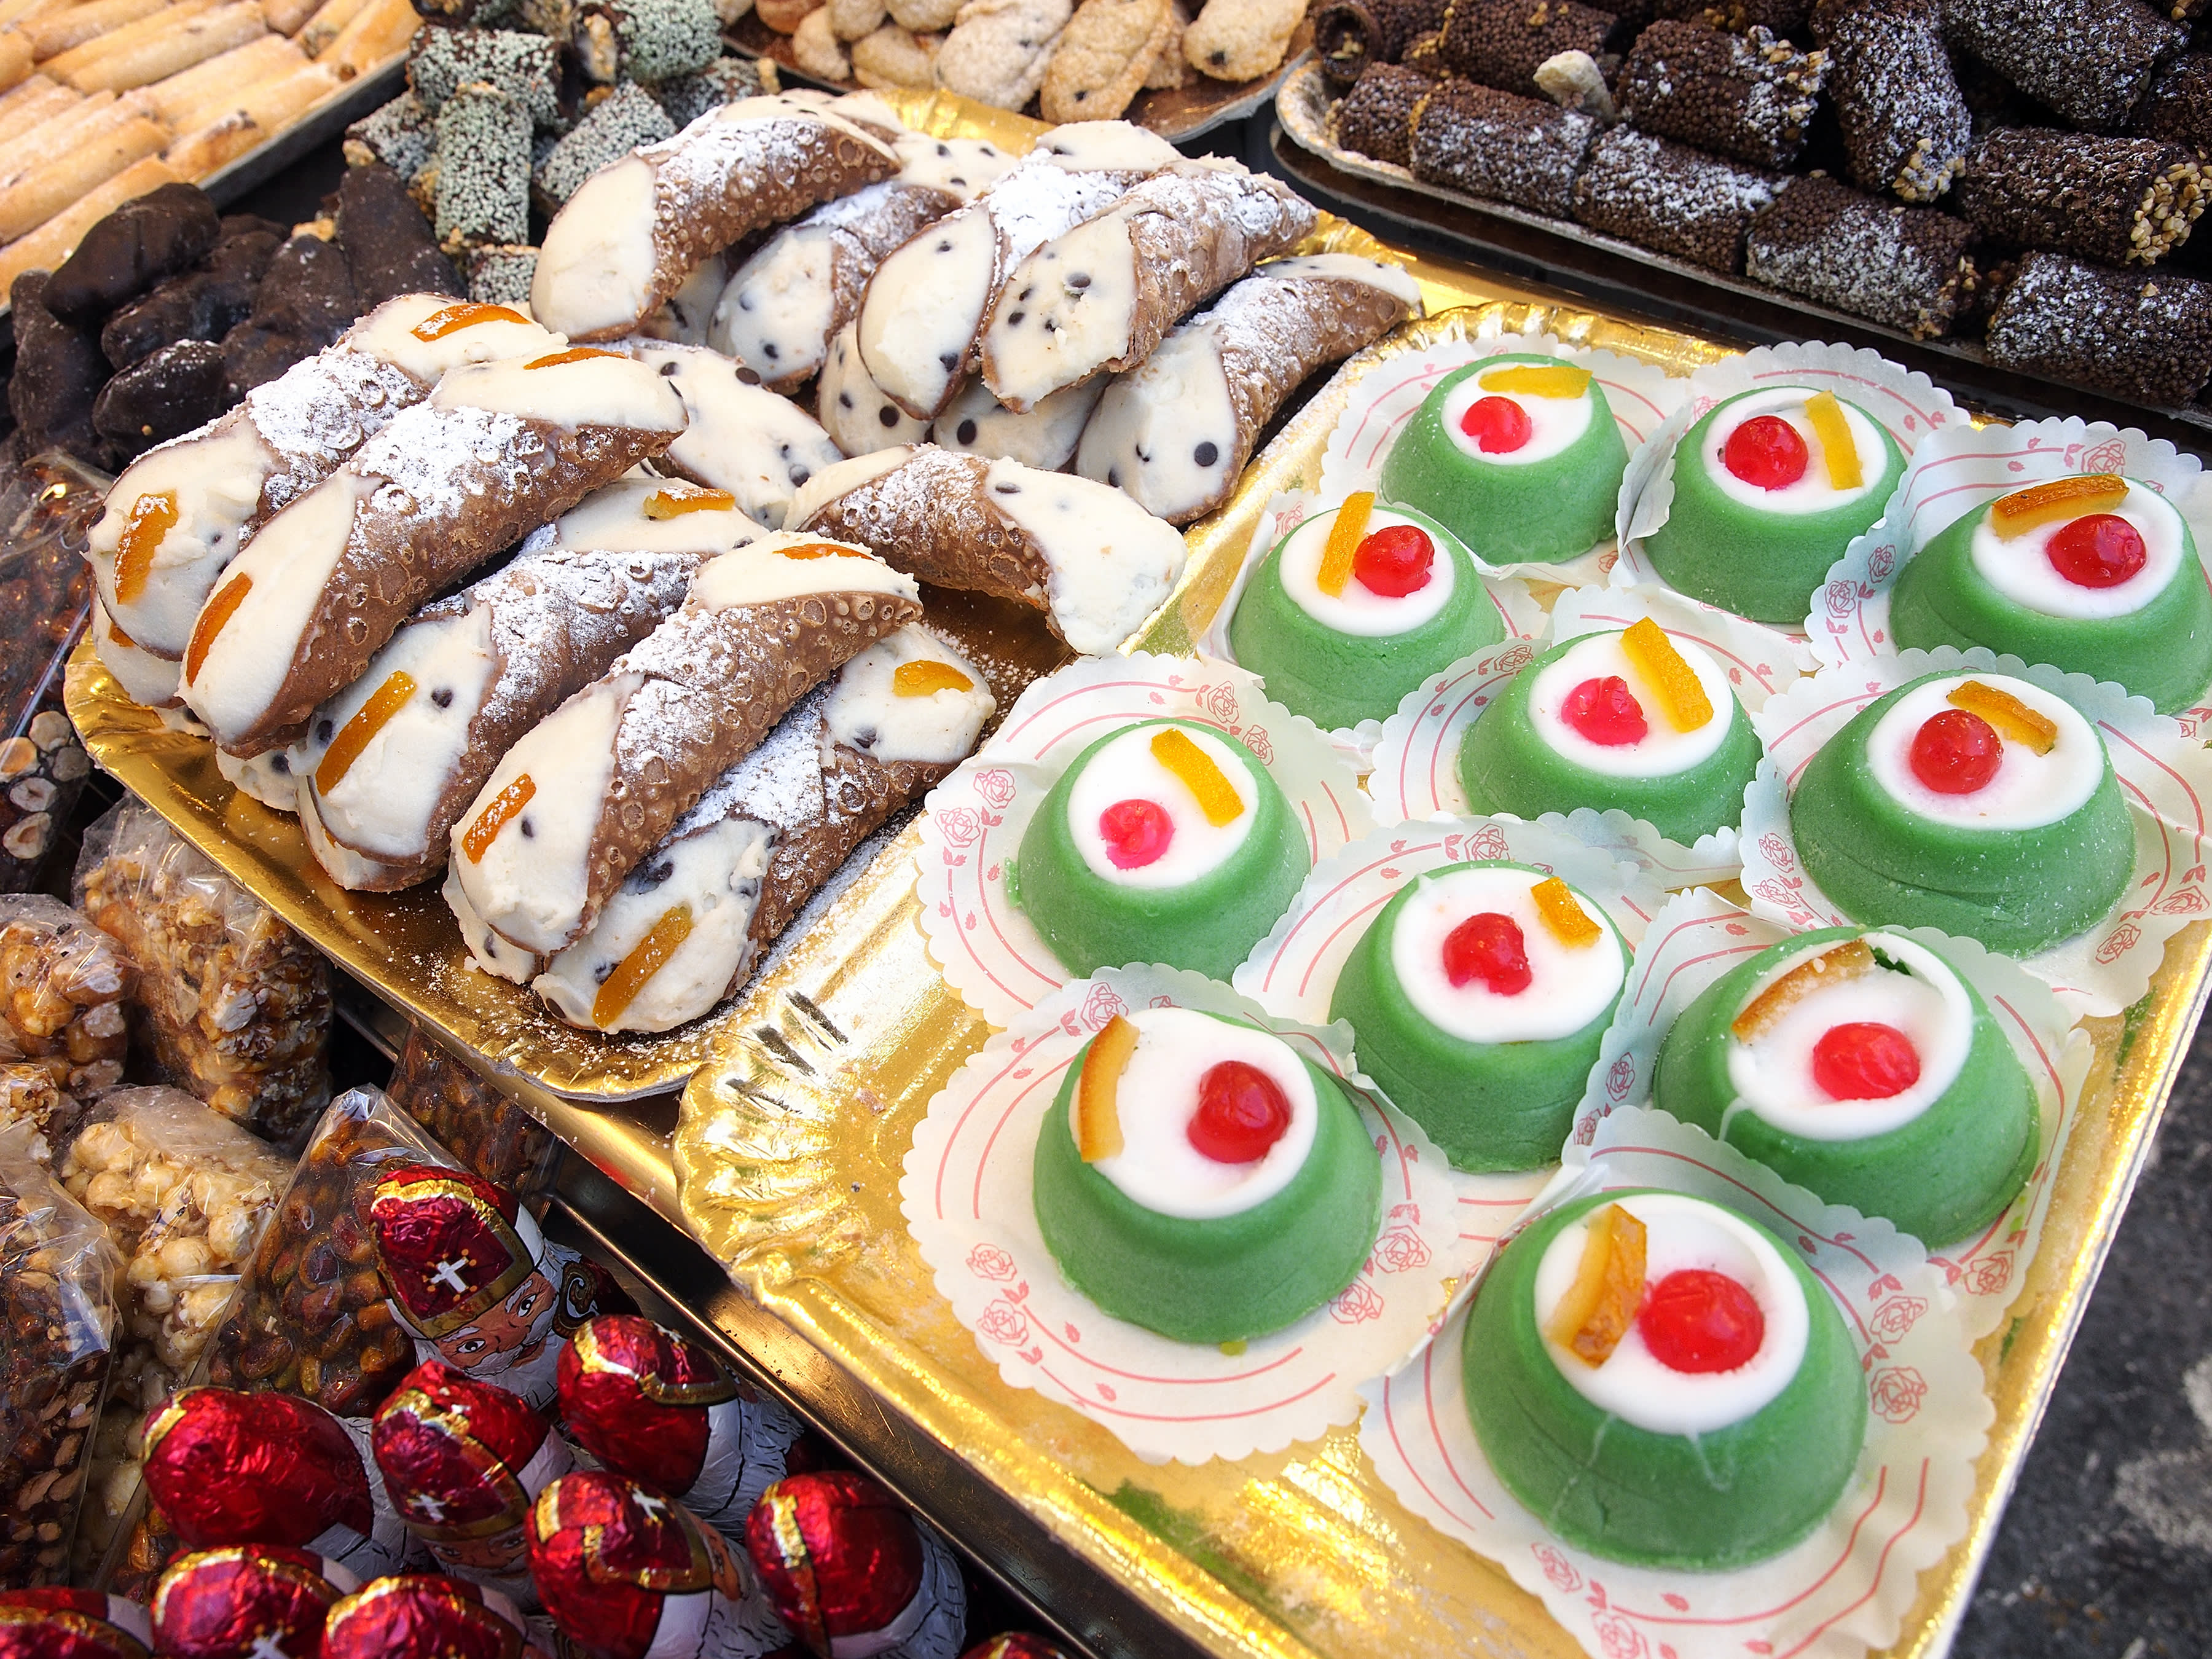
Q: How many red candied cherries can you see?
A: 11